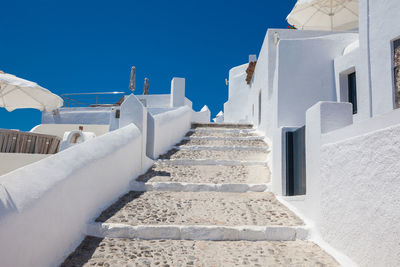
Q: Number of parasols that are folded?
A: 2